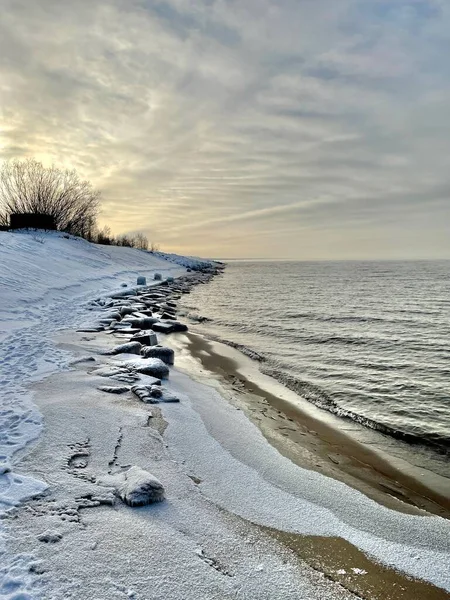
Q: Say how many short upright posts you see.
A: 2